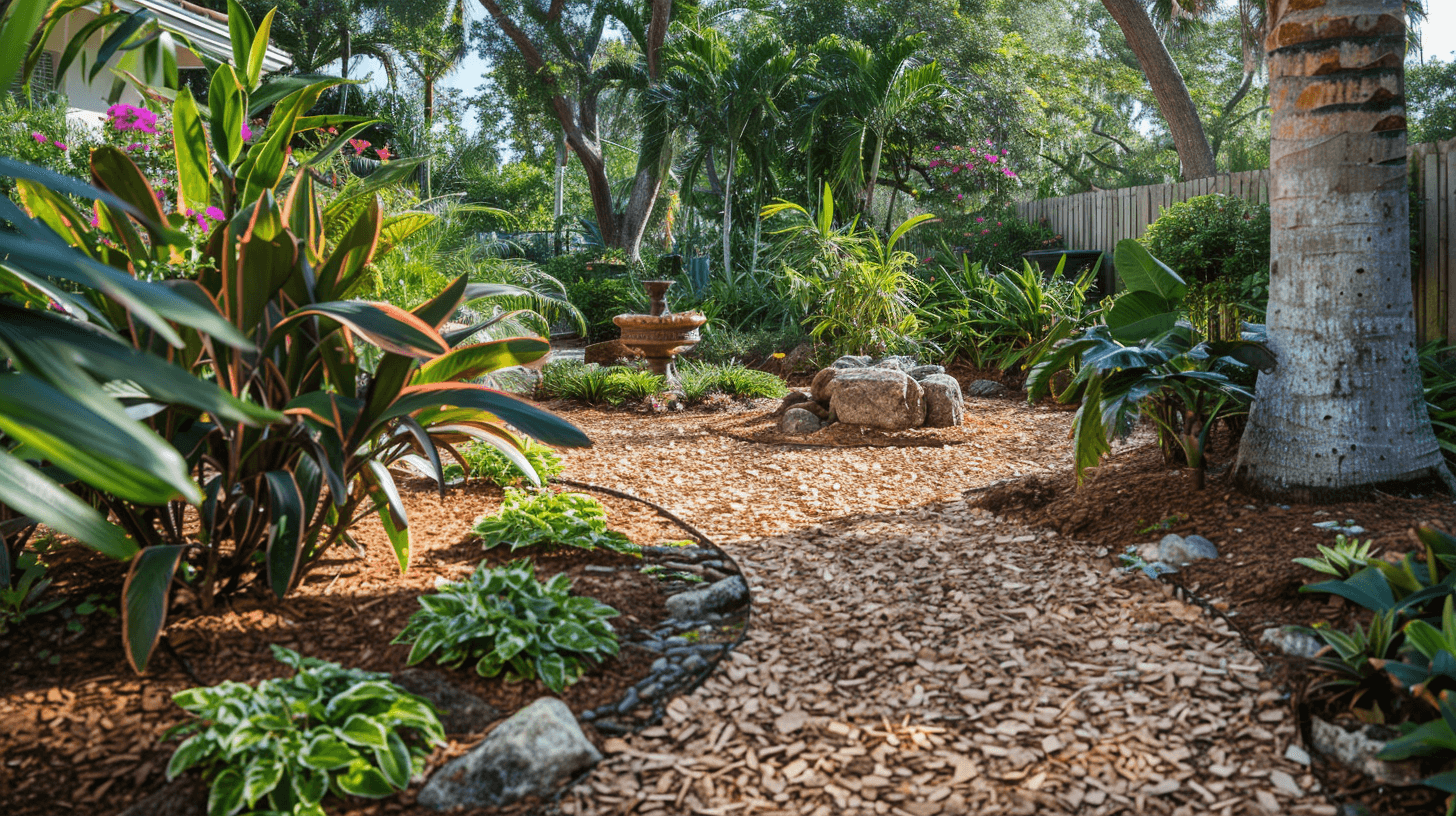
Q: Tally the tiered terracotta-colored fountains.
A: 1